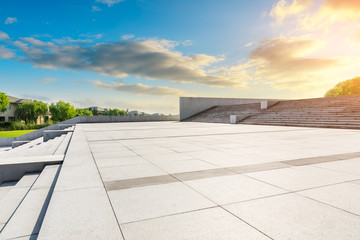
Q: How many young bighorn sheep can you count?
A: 0